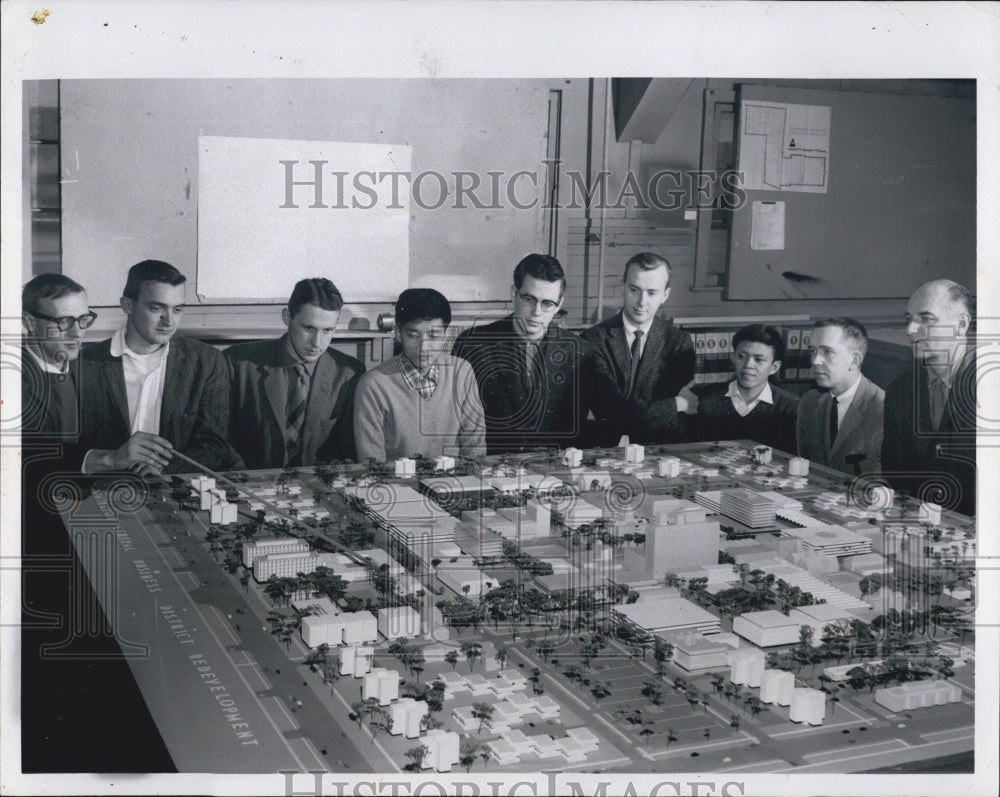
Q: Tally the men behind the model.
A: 9